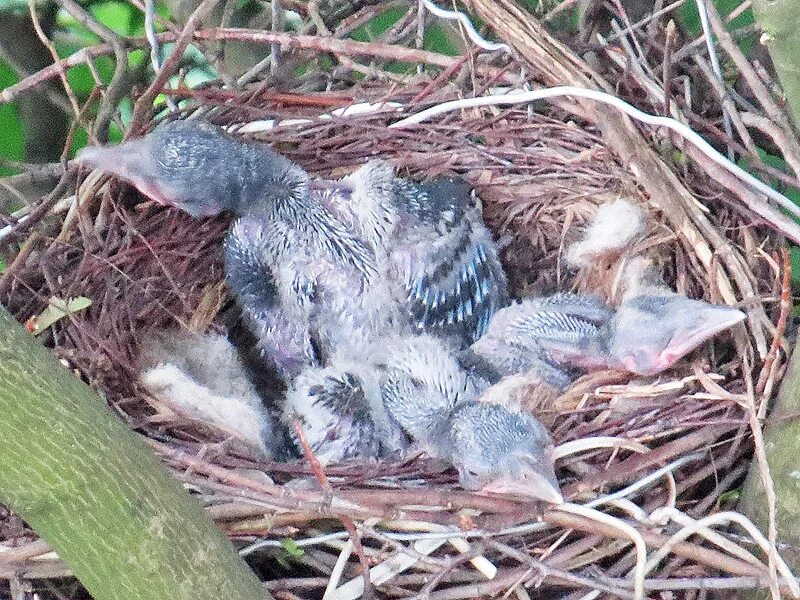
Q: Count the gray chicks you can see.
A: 3